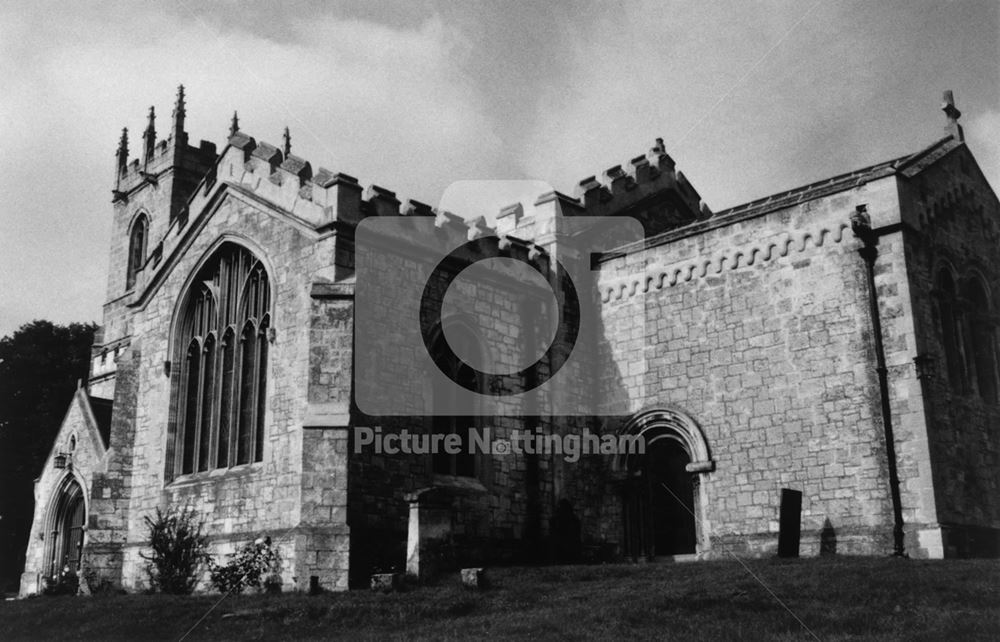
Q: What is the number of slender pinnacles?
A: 5